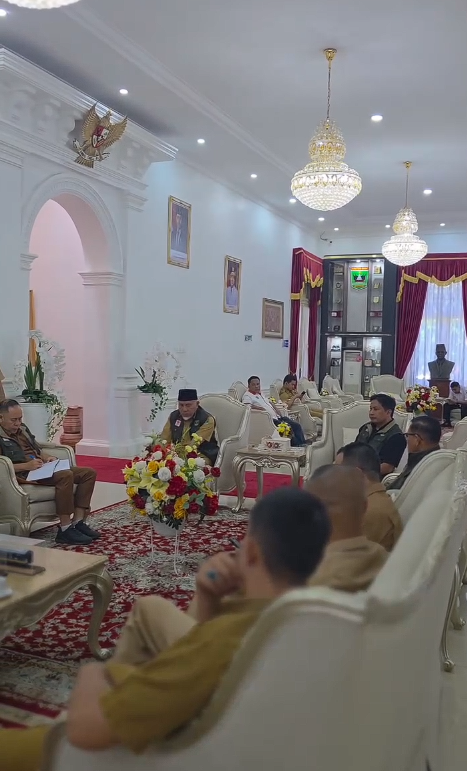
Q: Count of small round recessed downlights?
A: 11